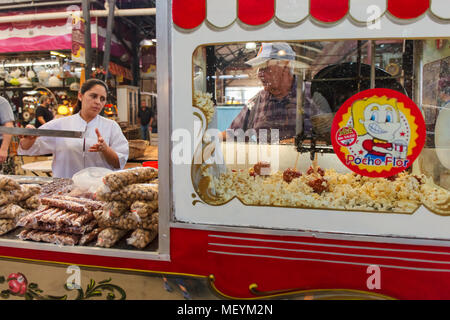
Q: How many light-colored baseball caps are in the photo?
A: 1